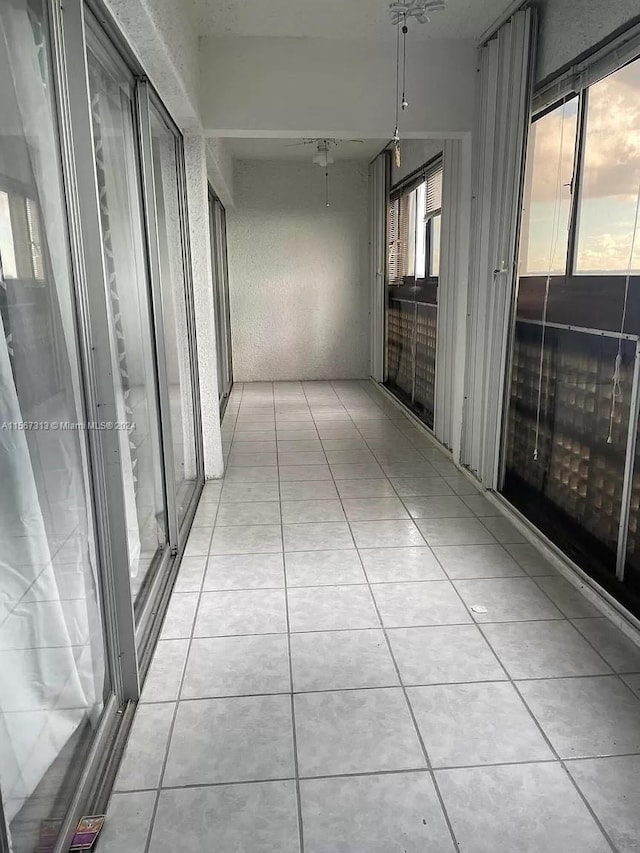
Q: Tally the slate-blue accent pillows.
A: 0